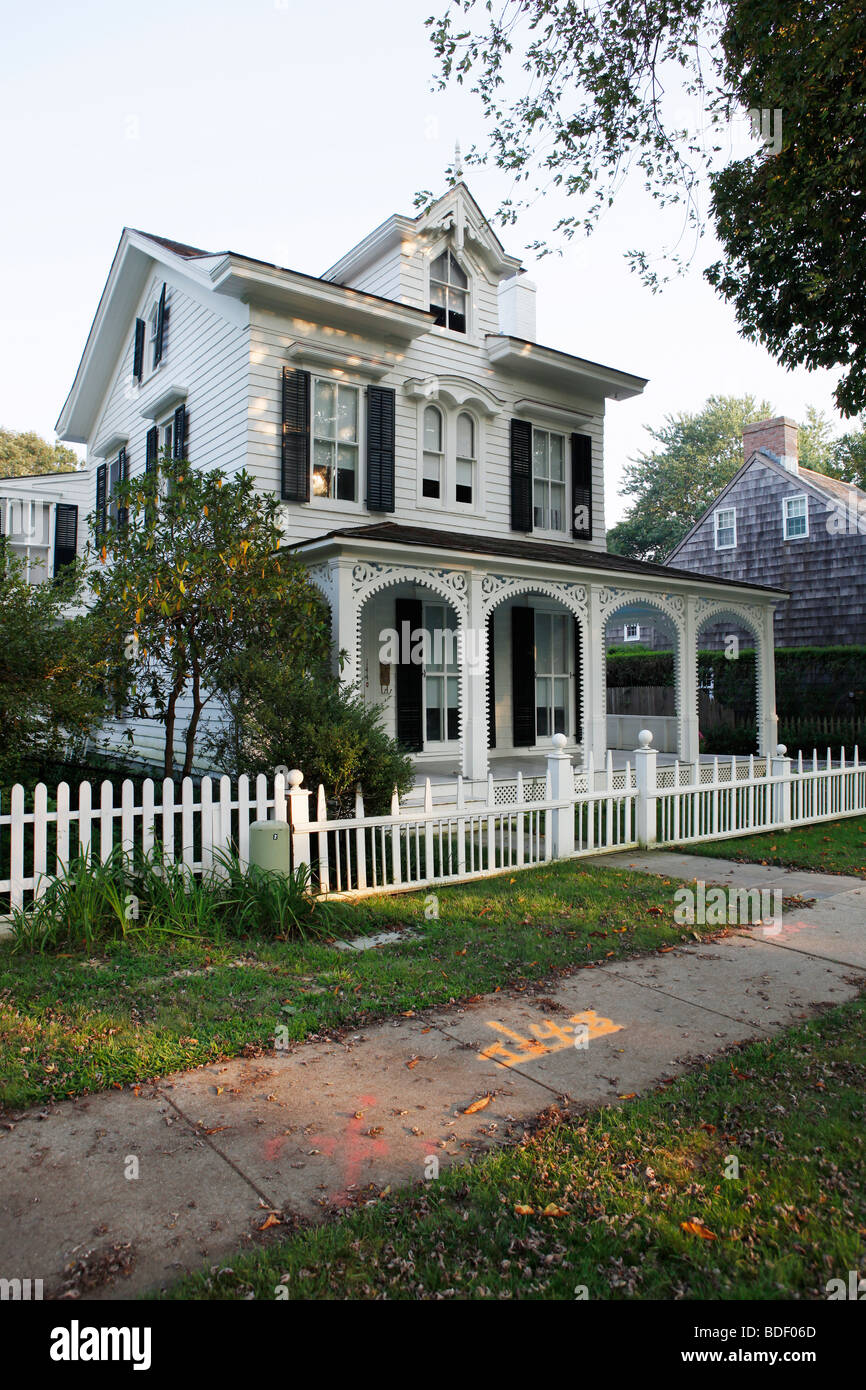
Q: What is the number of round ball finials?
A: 4